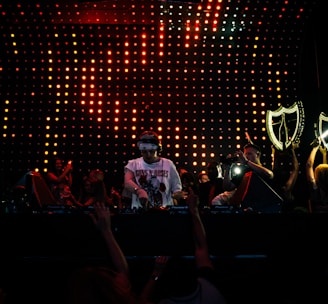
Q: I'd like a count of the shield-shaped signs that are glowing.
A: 2